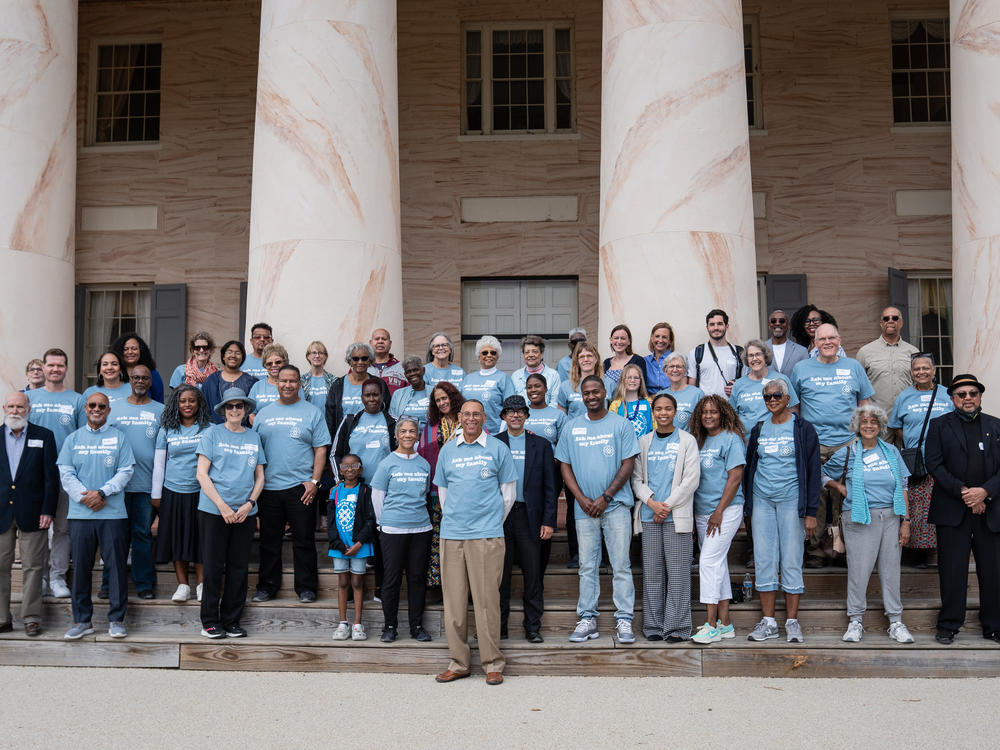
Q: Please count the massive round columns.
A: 4